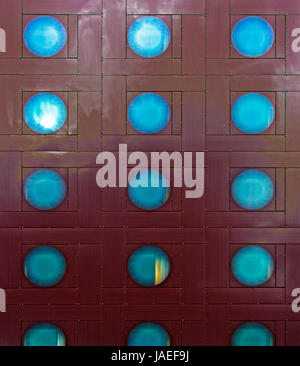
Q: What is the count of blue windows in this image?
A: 15